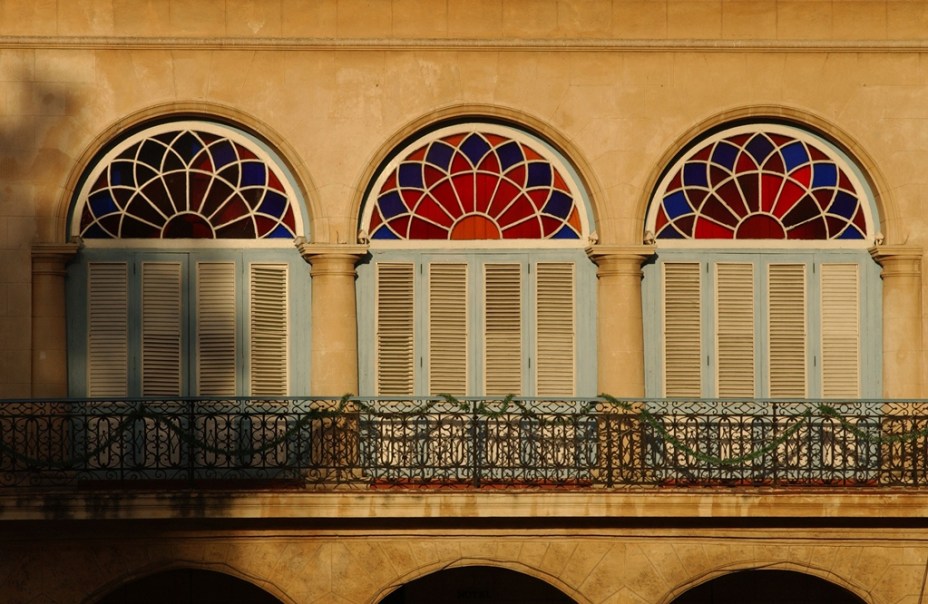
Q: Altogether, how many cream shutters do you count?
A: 12